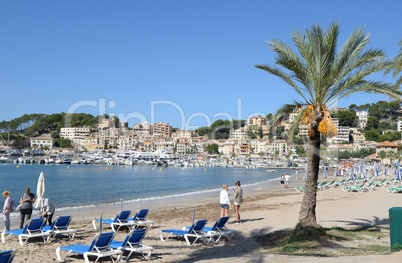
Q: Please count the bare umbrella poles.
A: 3